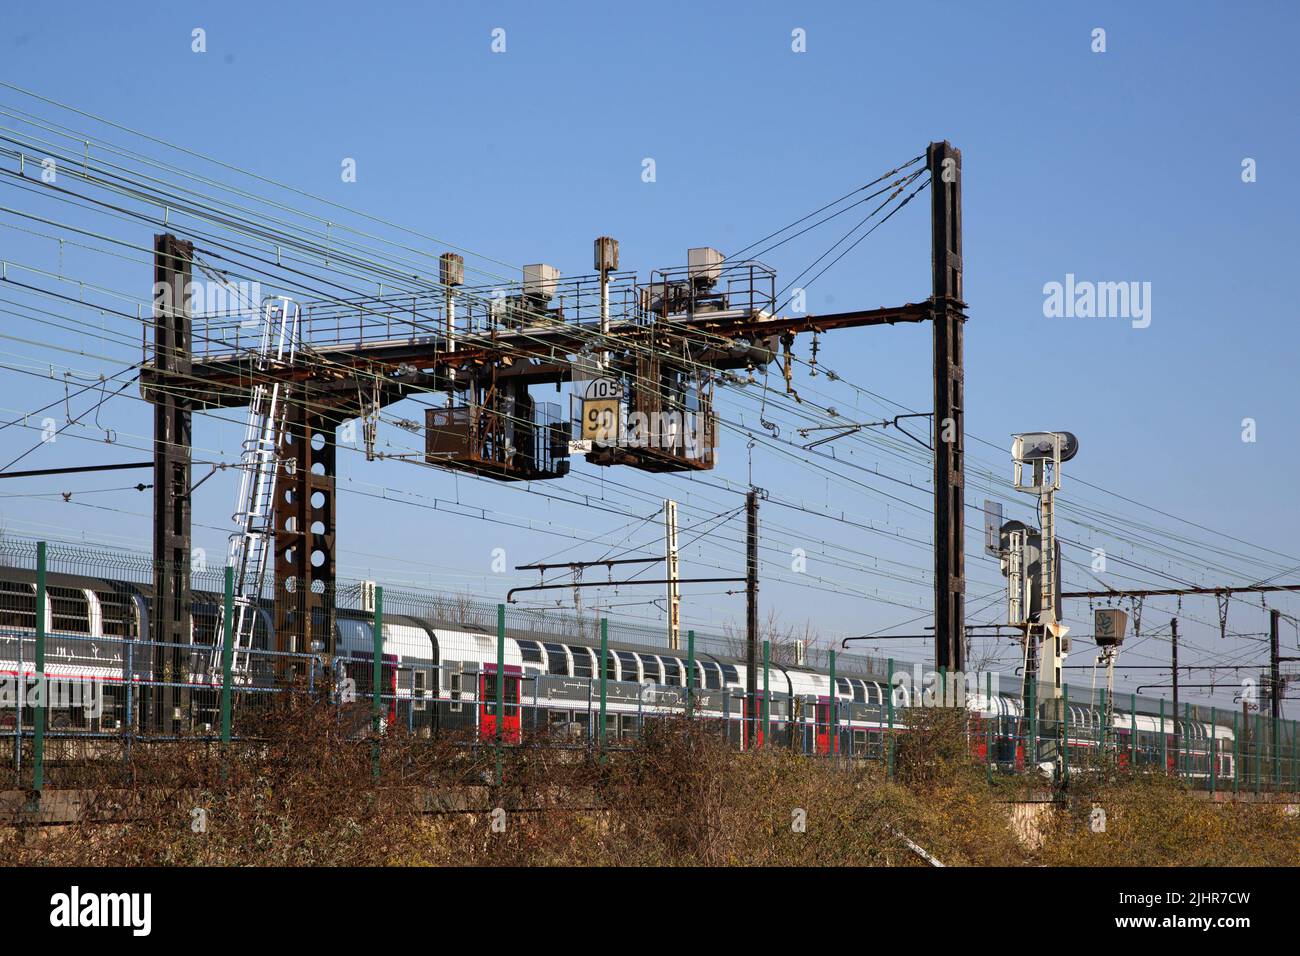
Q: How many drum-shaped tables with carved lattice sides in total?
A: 0